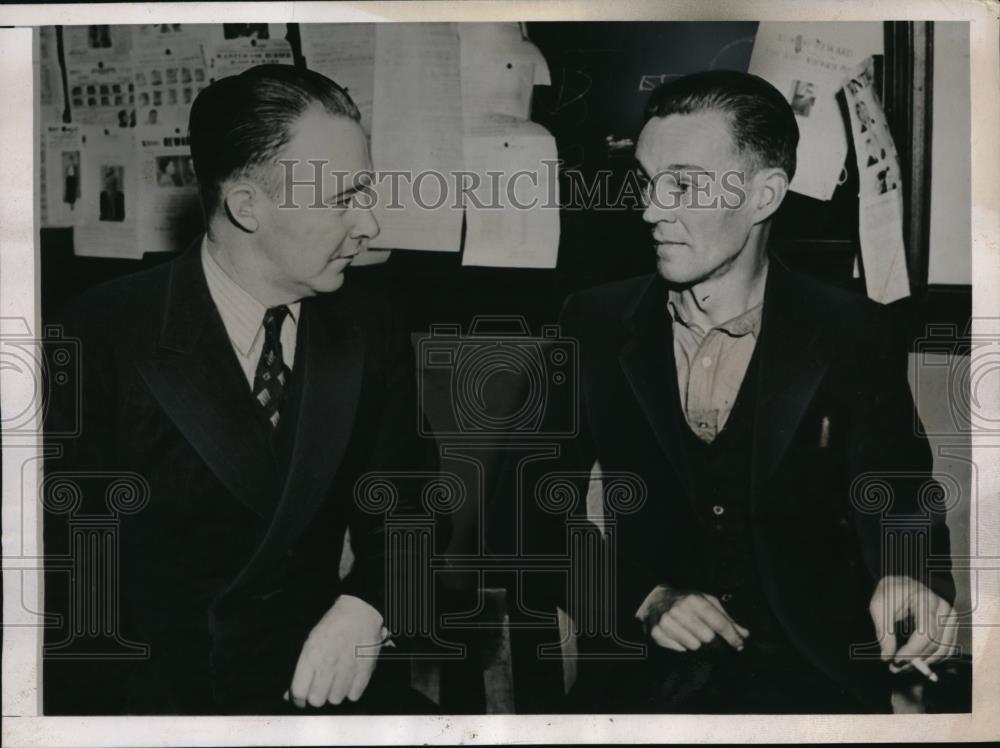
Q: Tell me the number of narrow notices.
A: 1